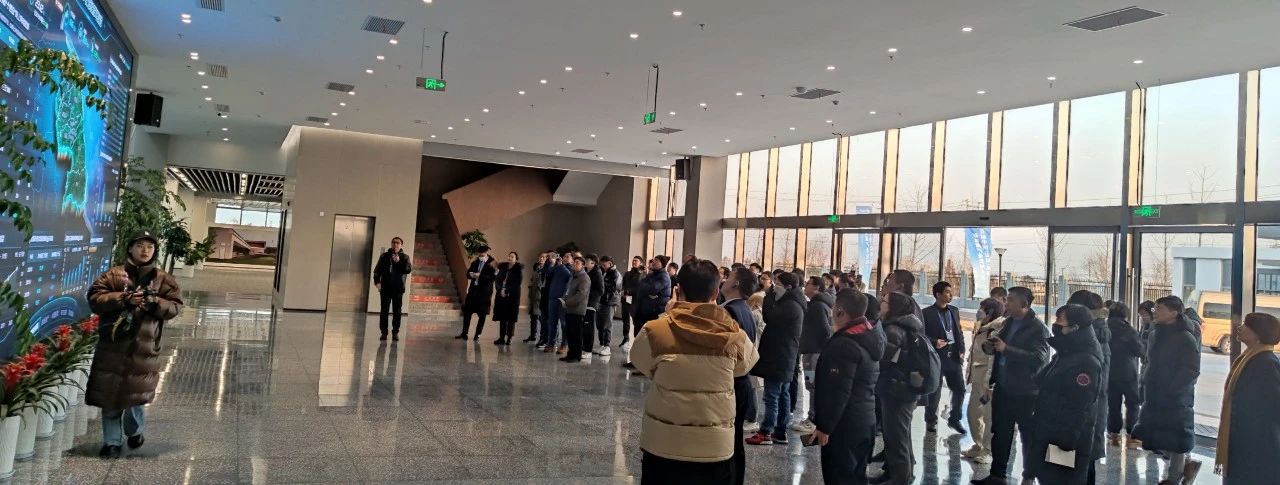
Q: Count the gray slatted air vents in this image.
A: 10